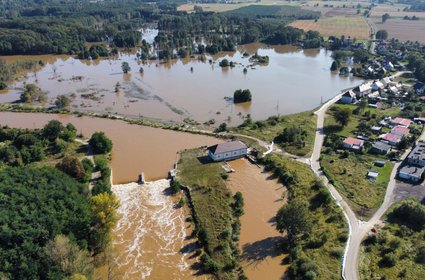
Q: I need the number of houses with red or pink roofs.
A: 4